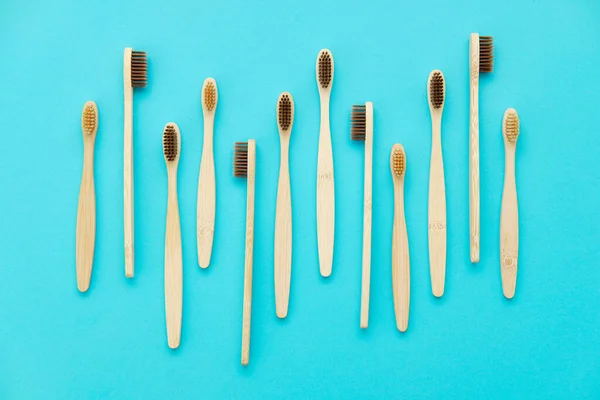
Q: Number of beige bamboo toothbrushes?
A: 12